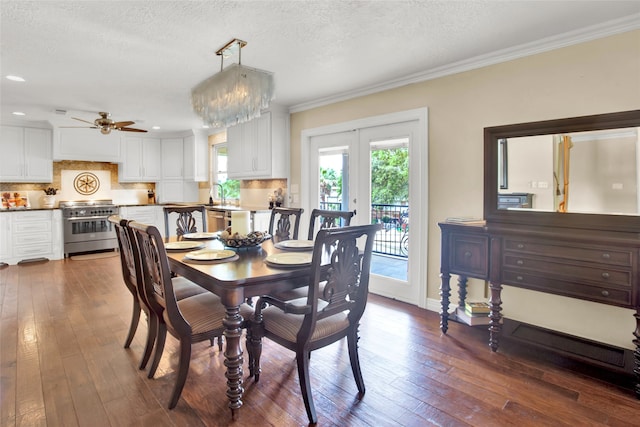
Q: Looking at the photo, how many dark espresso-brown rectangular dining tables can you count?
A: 1